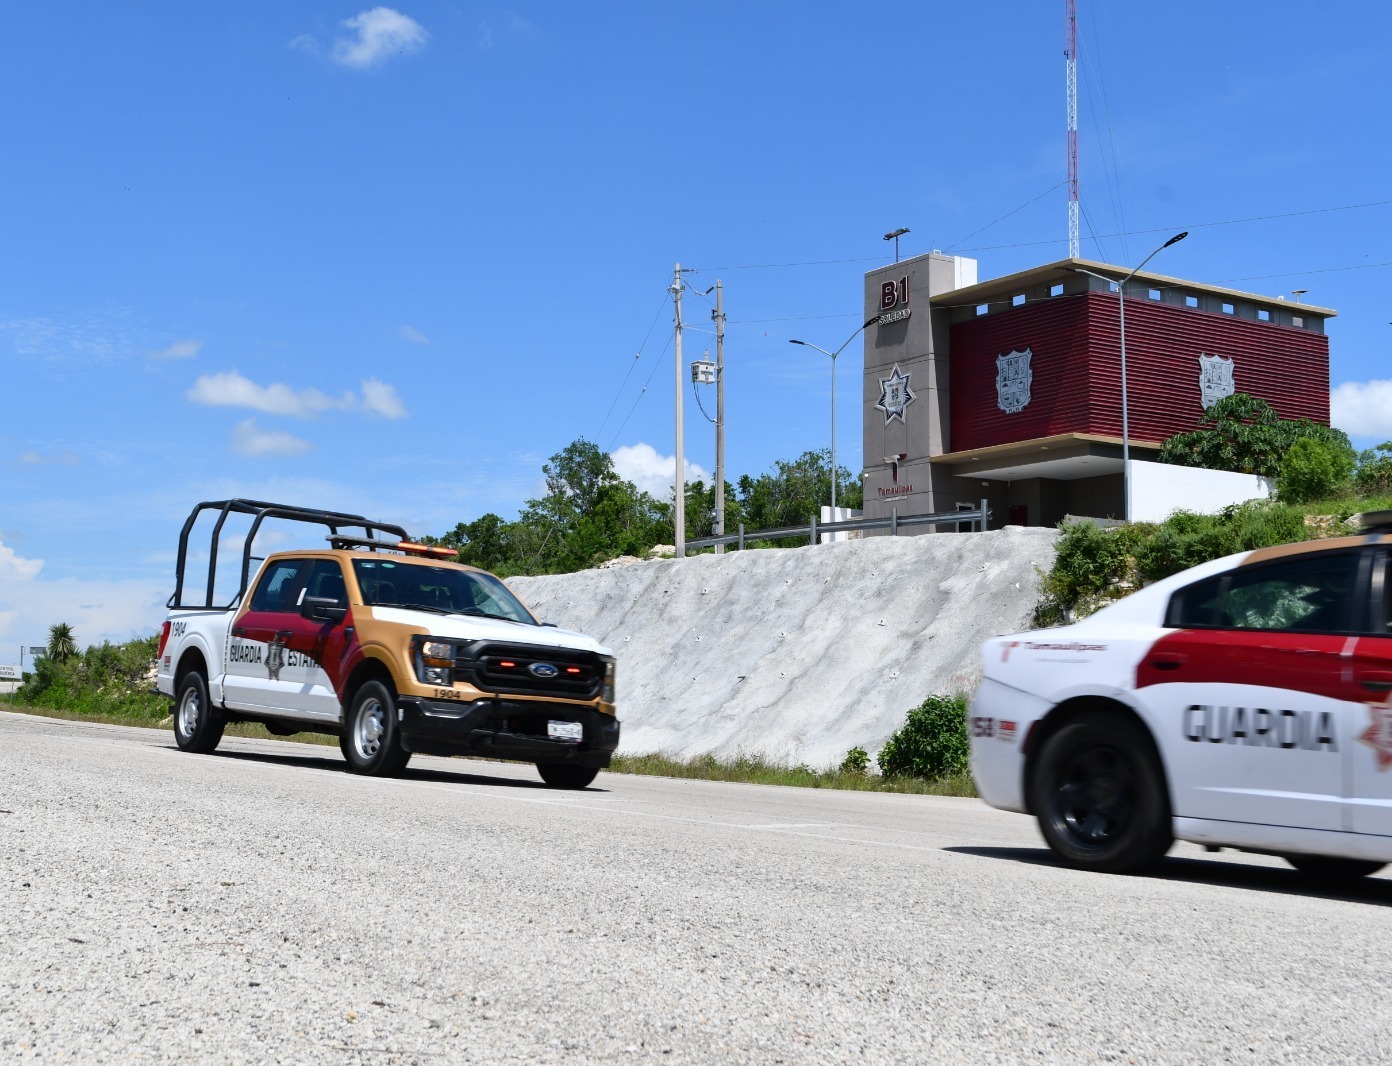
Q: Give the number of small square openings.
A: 9